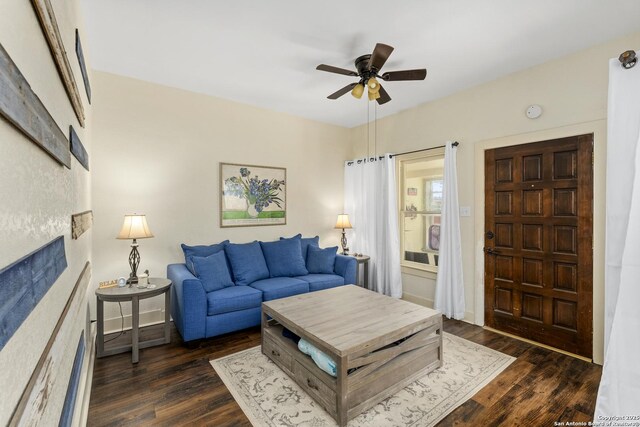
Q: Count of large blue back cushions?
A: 4